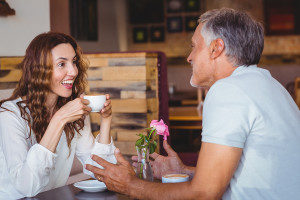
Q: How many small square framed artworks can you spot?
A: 6